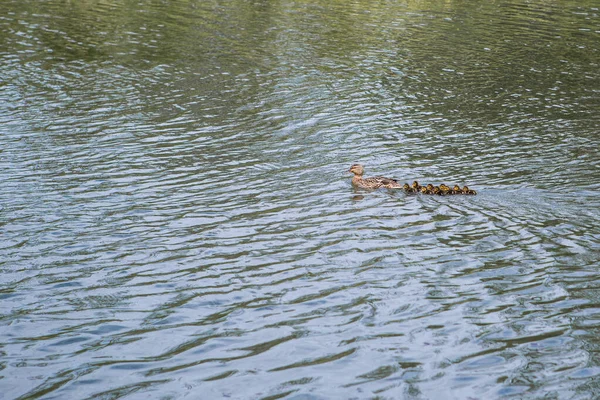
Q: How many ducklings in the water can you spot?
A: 9